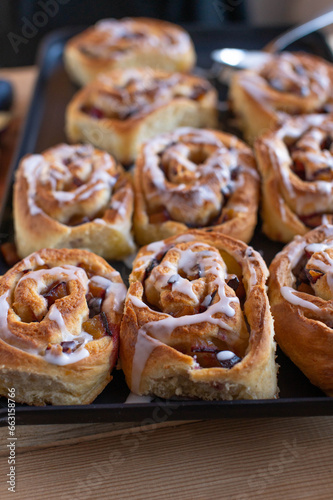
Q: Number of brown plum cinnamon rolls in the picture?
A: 9